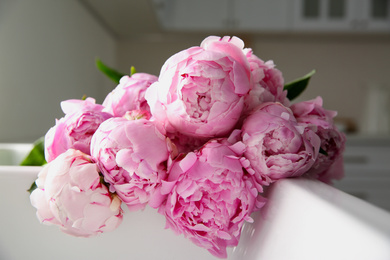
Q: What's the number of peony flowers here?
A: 9